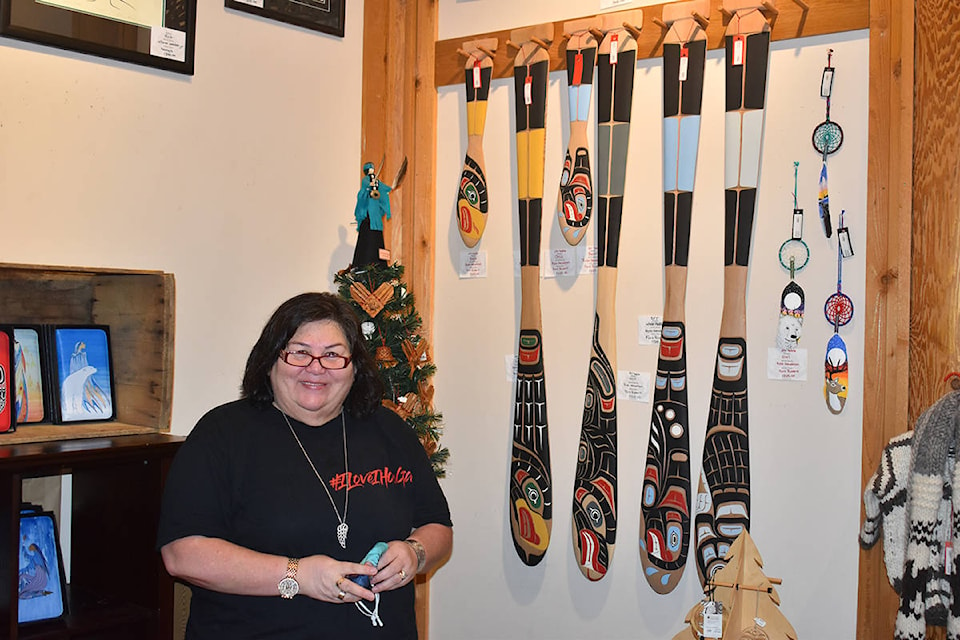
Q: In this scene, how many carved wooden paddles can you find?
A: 6